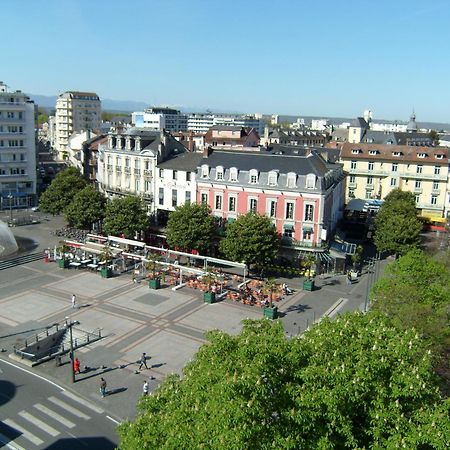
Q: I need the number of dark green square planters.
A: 6